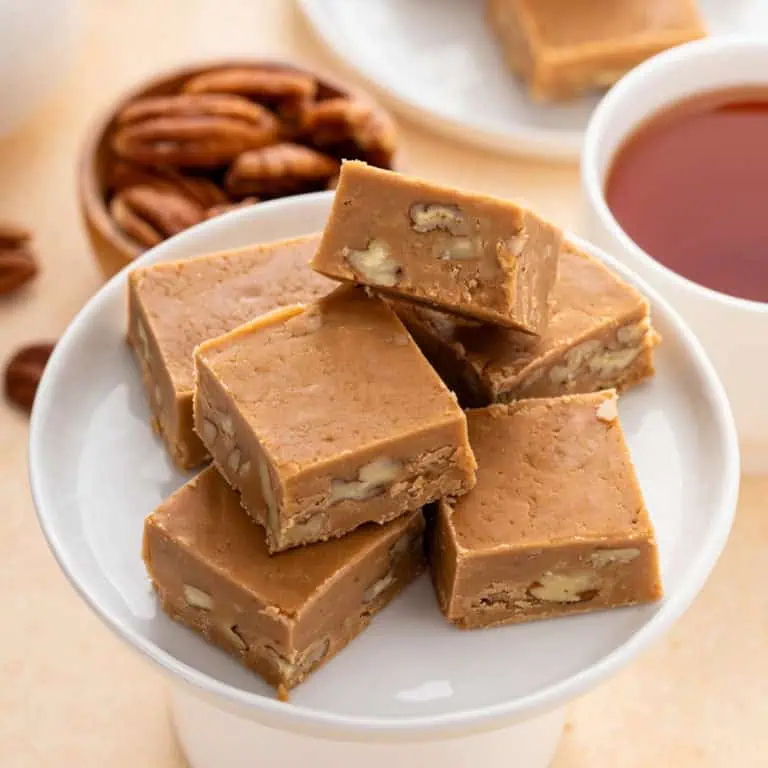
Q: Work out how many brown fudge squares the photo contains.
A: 7